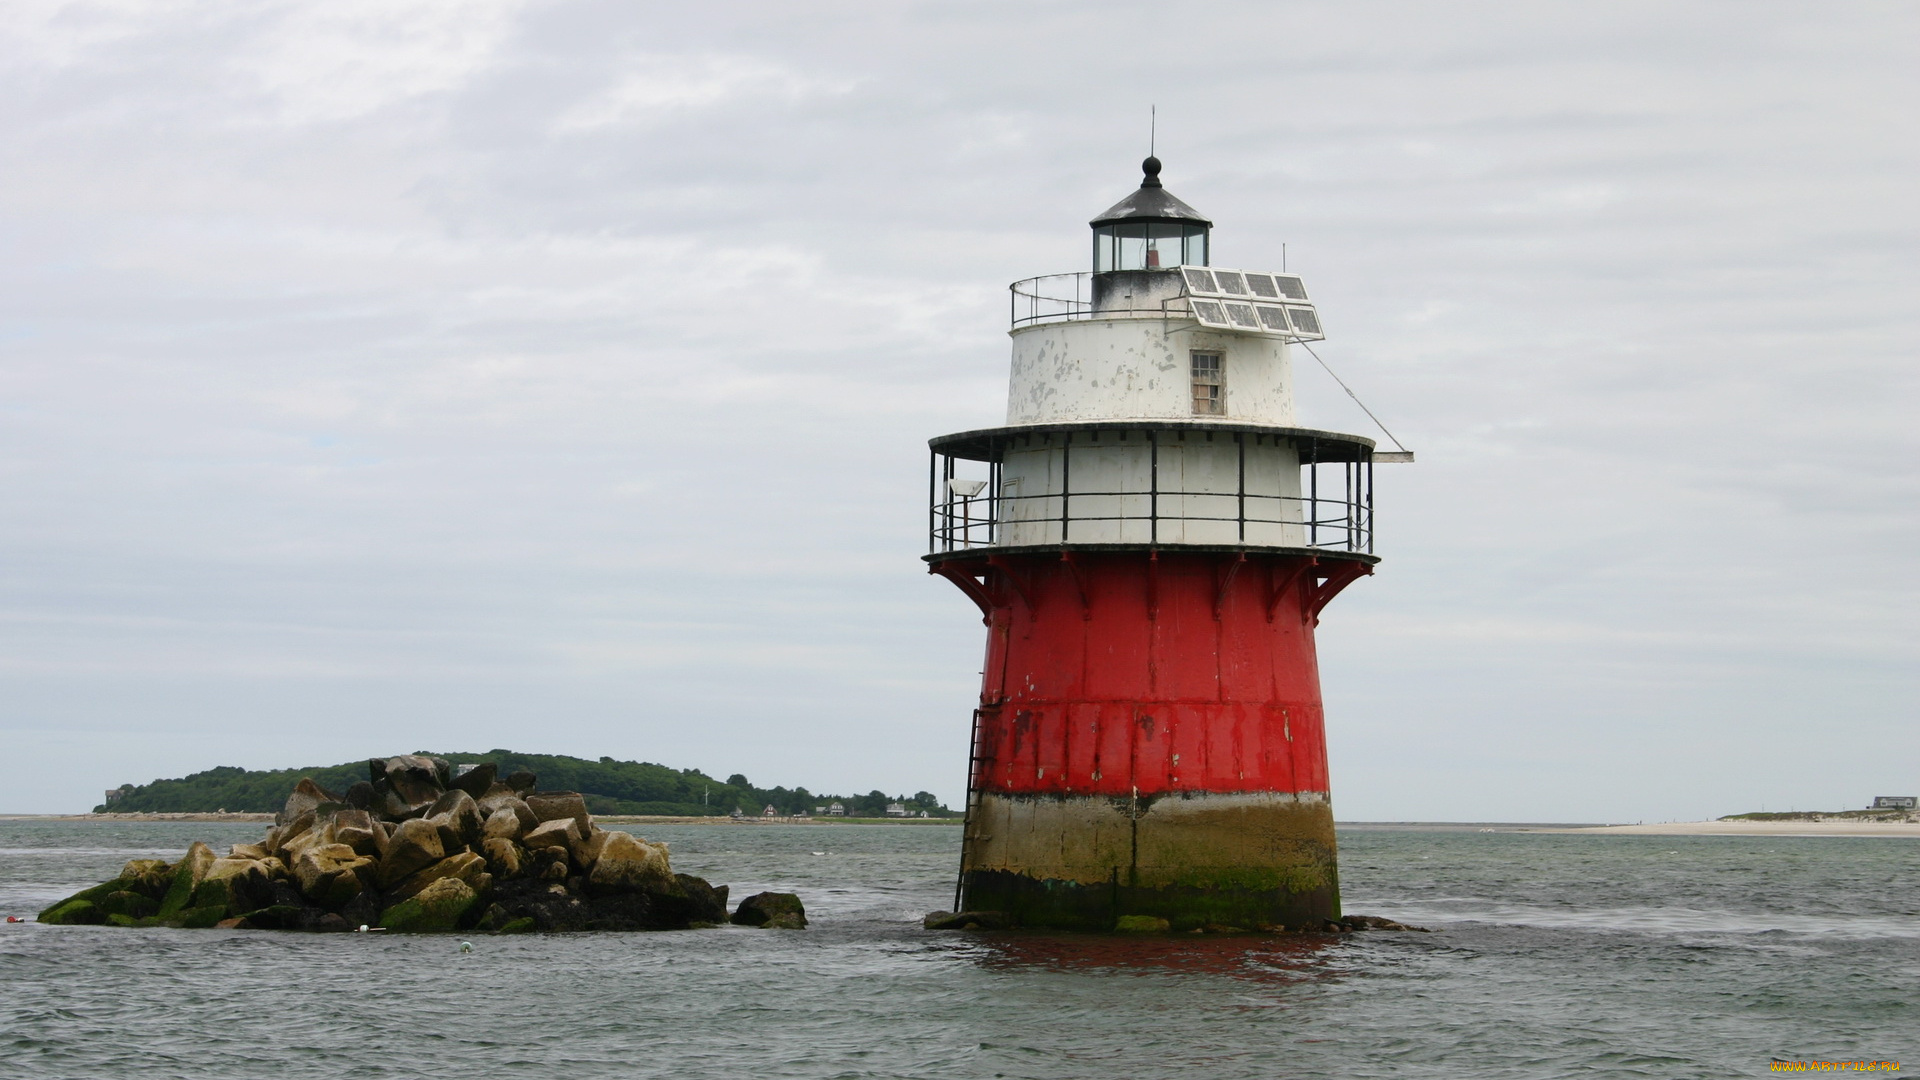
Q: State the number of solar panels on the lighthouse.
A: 8